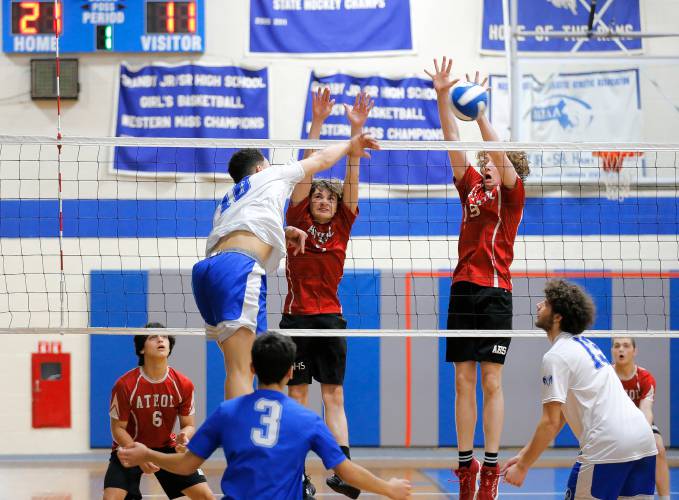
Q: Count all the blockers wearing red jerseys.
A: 2